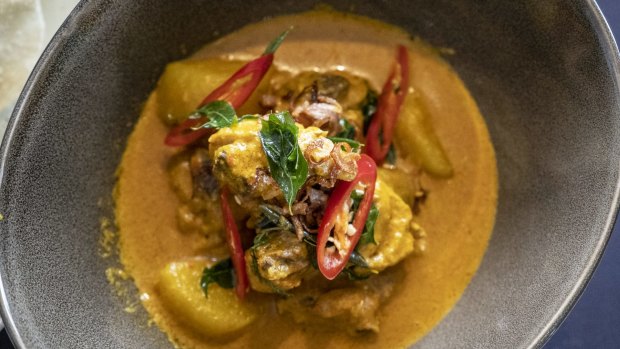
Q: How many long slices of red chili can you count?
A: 4